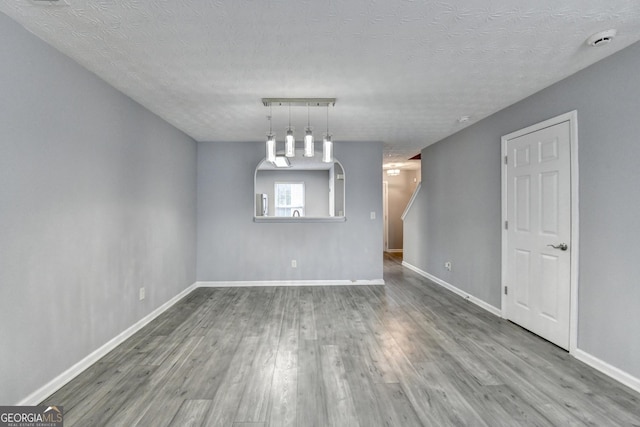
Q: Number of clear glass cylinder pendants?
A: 4